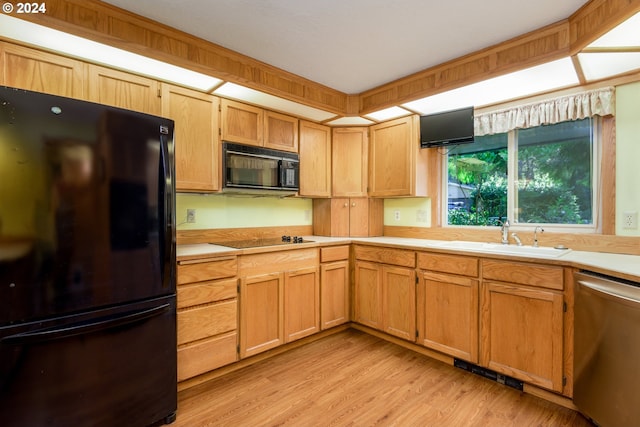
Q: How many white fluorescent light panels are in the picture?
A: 7